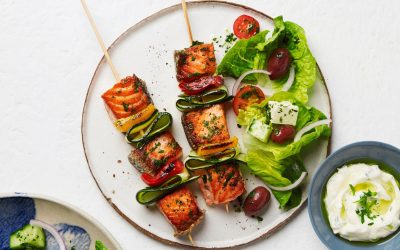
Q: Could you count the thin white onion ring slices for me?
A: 5